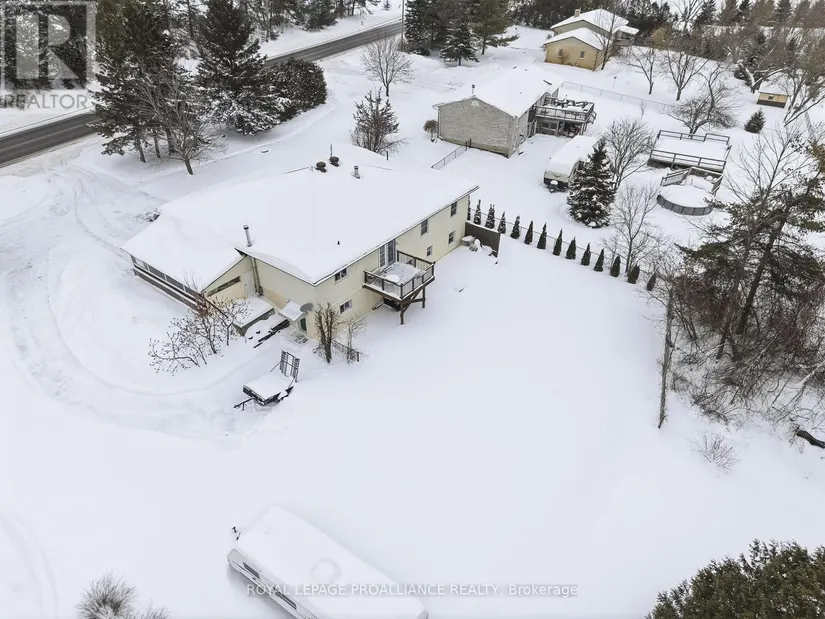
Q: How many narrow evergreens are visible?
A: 14